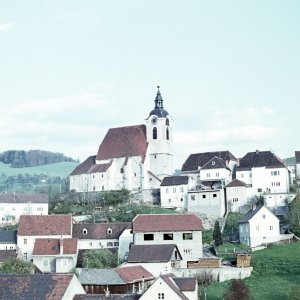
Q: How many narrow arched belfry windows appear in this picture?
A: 2